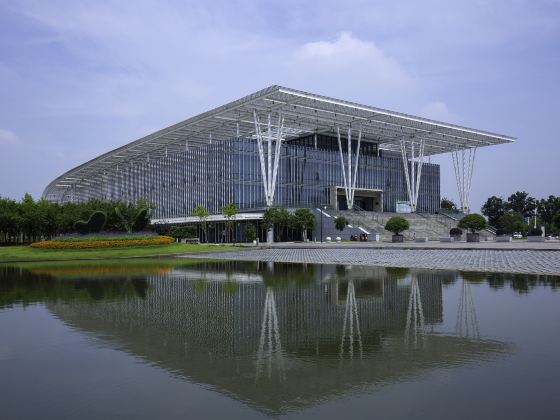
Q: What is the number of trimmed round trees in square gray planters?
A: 2